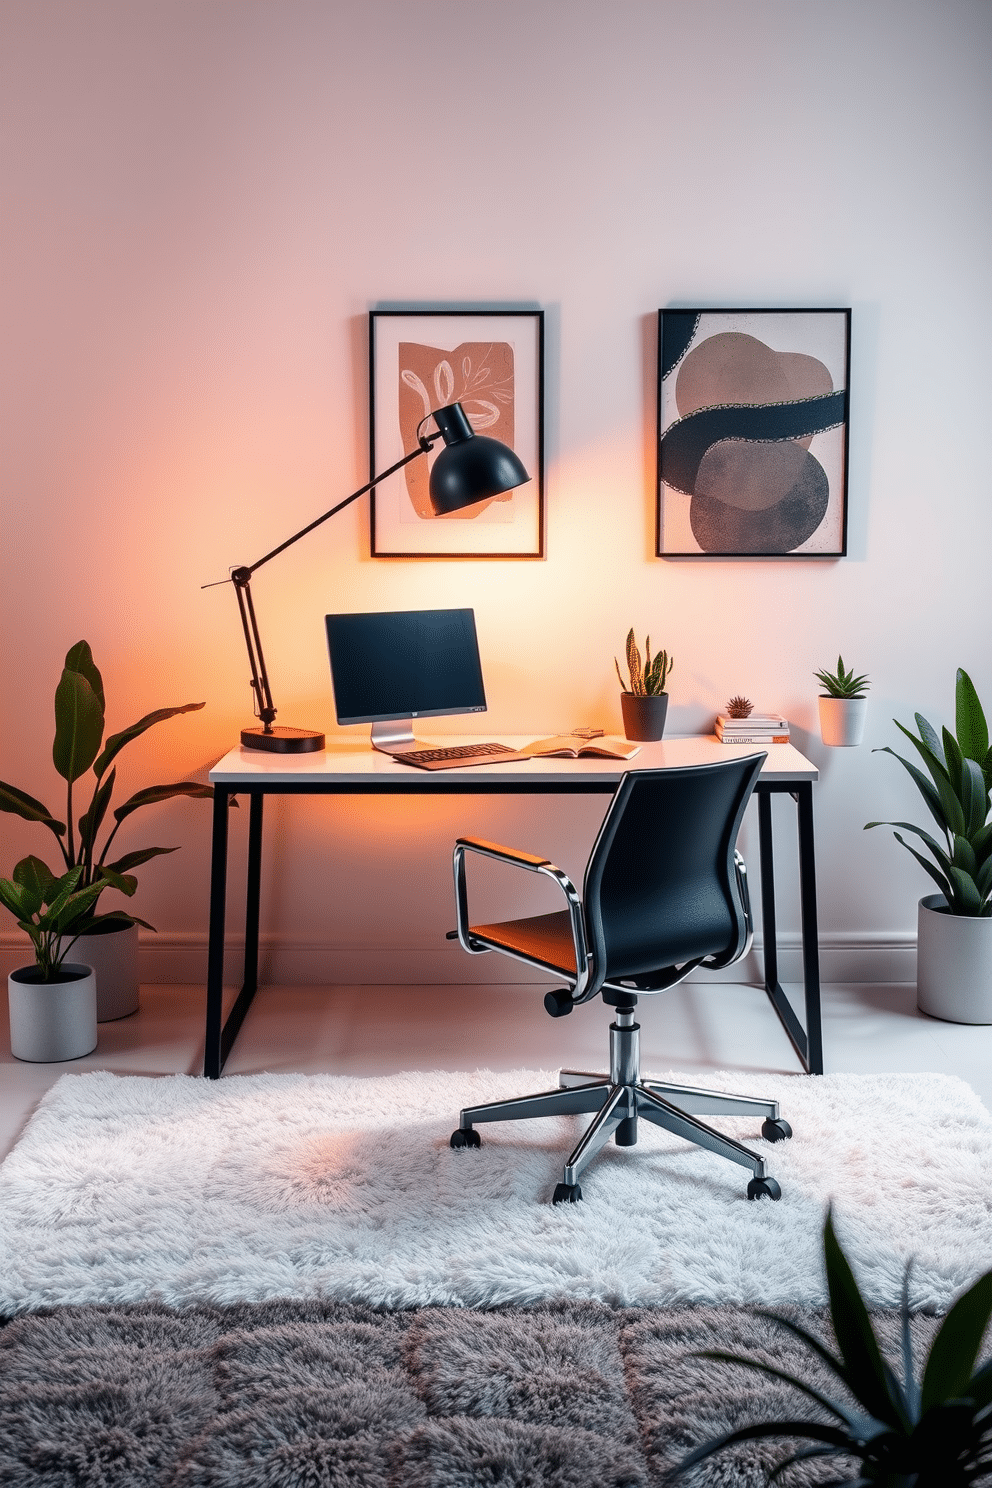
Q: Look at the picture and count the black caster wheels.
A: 4